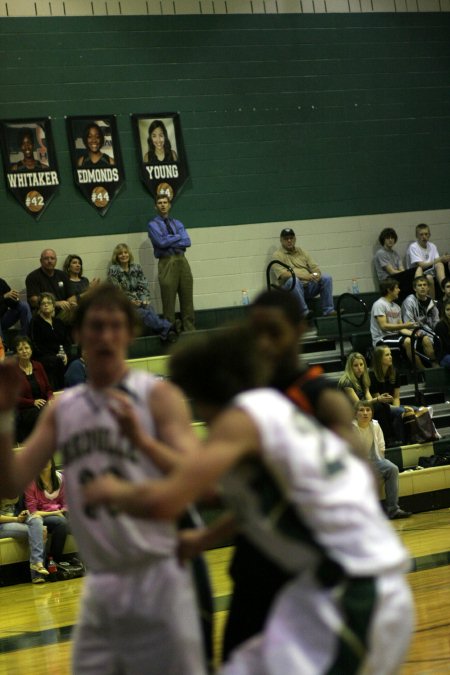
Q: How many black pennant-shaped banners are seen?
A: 3